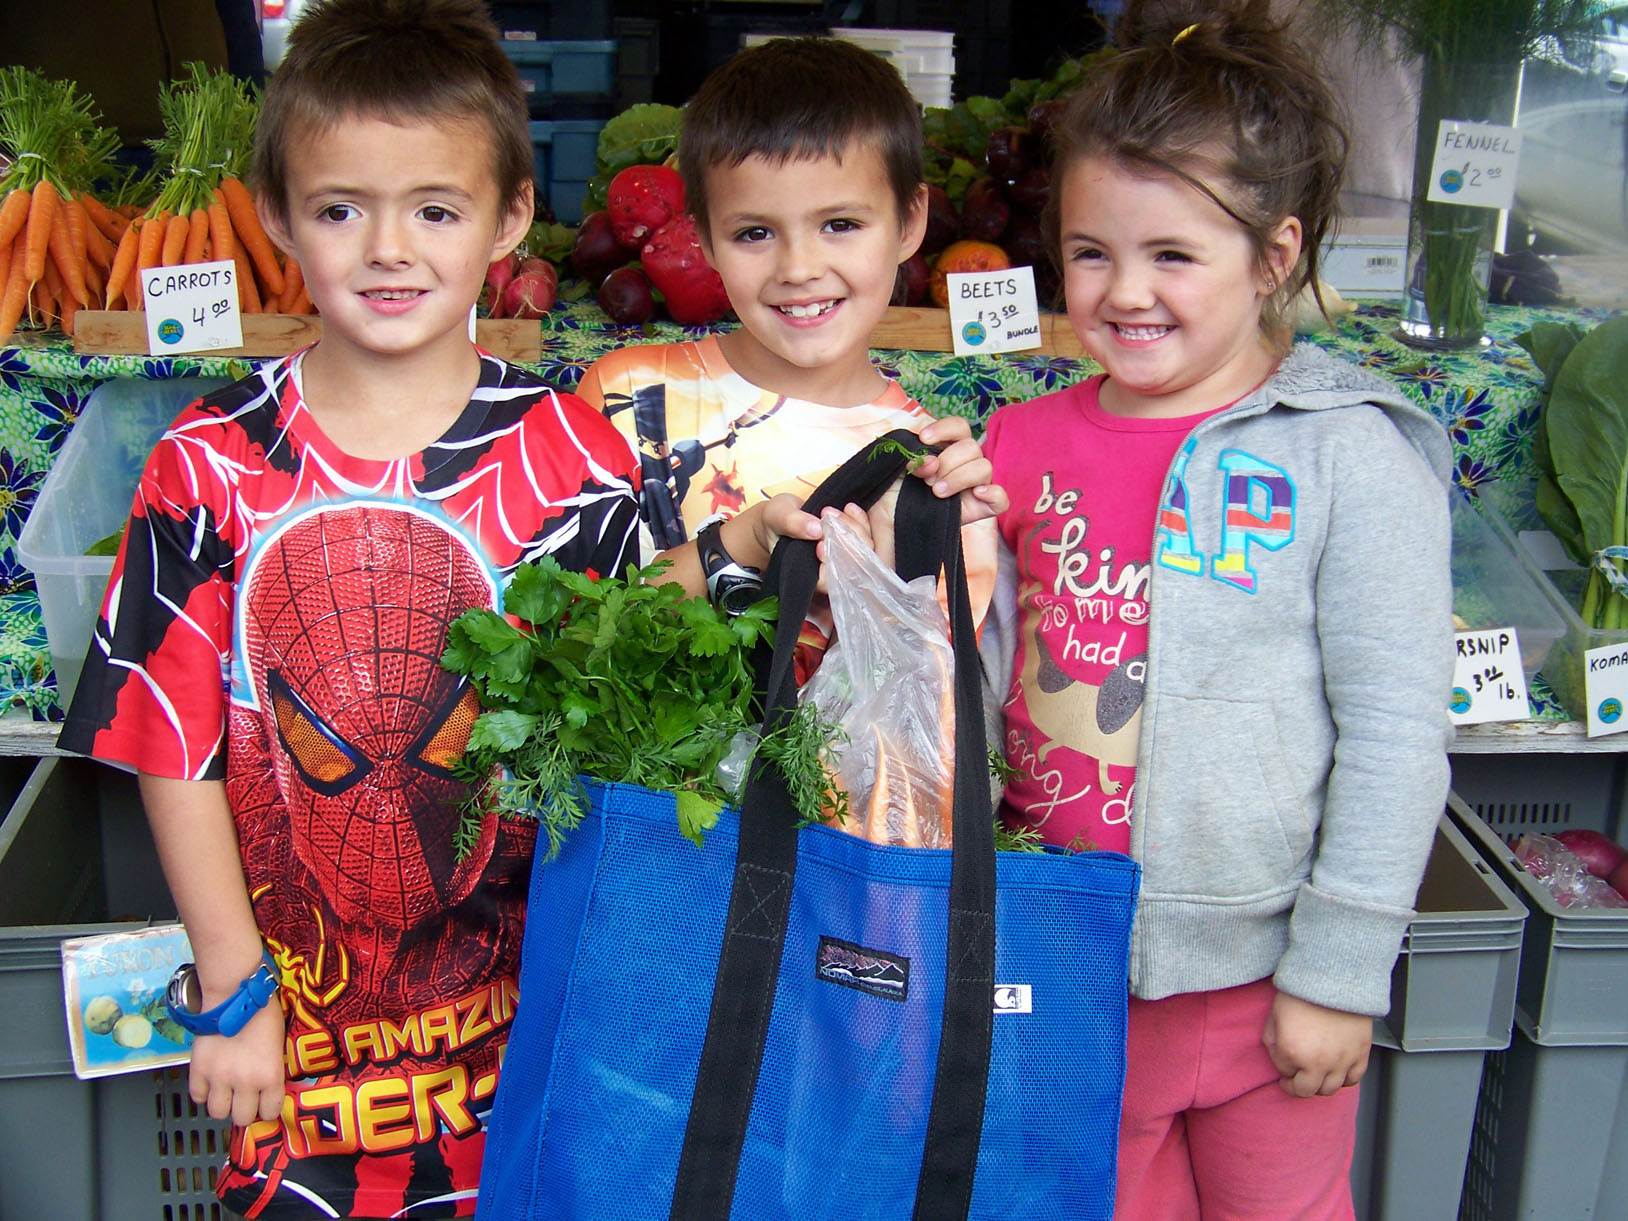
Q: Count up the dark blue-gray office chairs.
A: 0